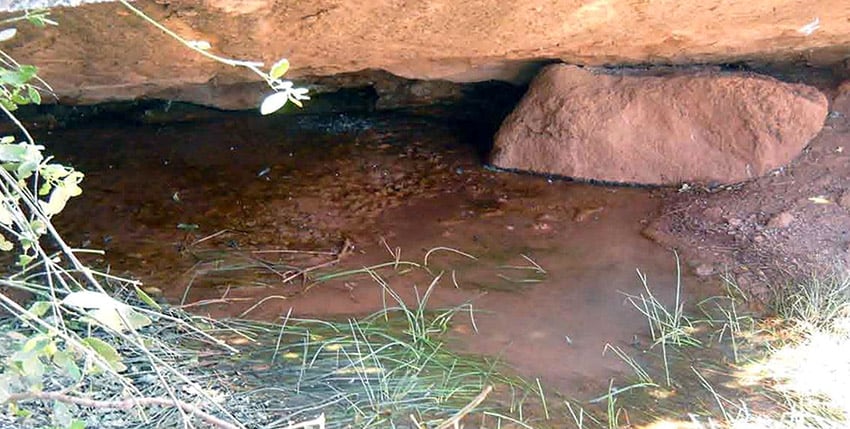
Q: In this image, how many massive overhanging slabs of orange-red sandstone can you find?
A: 1